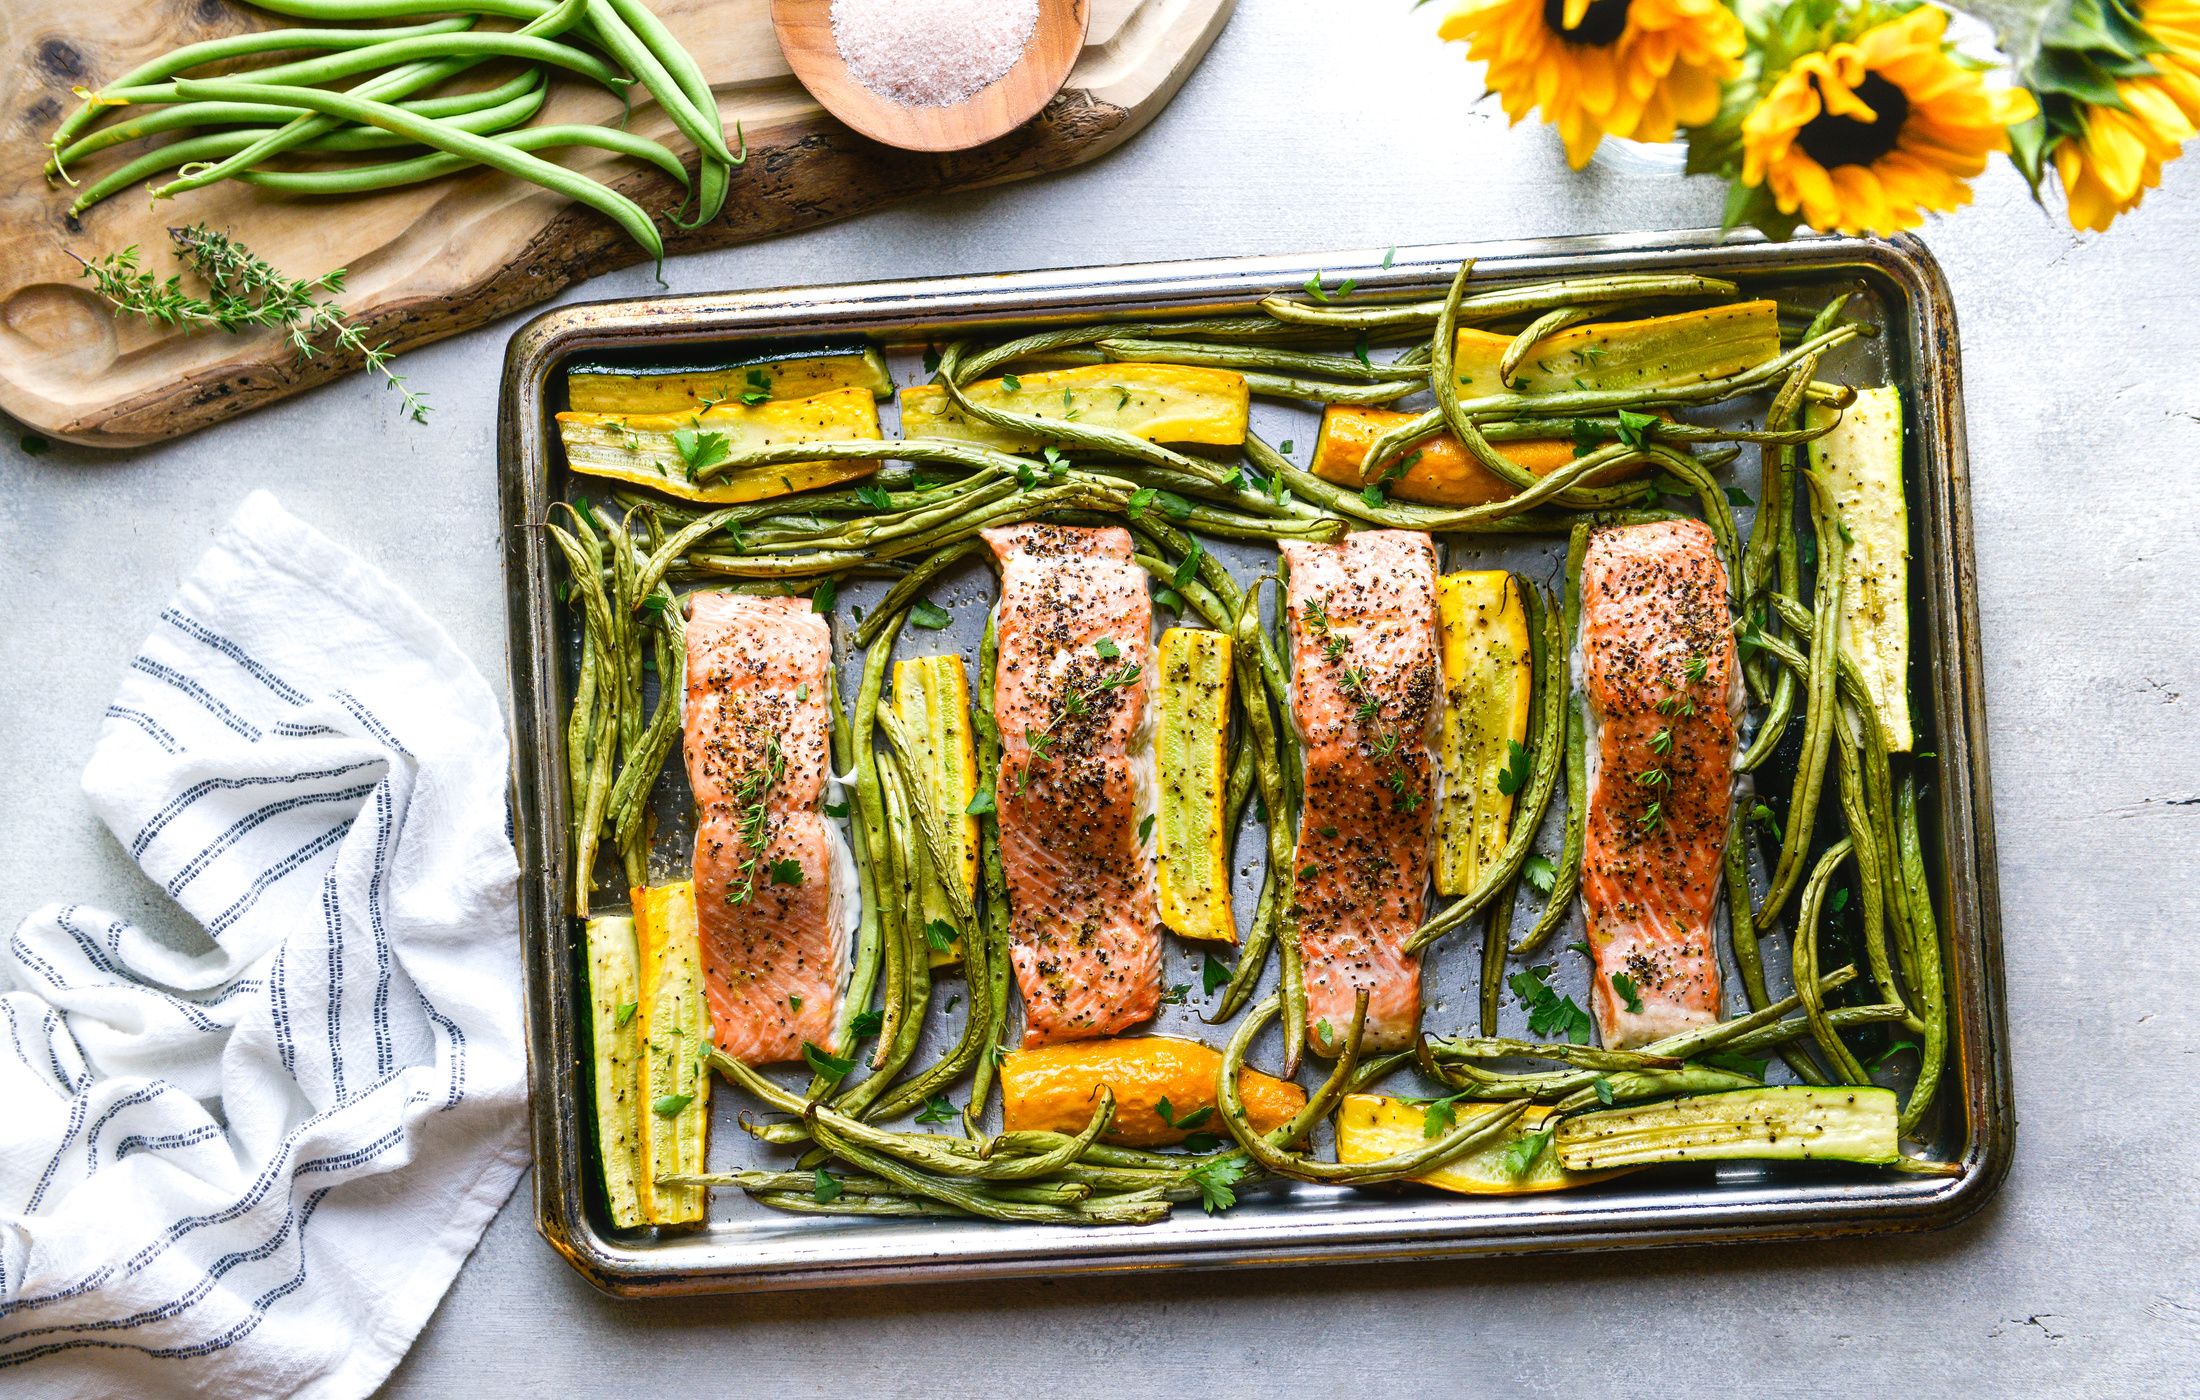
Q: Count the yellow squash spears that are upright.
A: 4